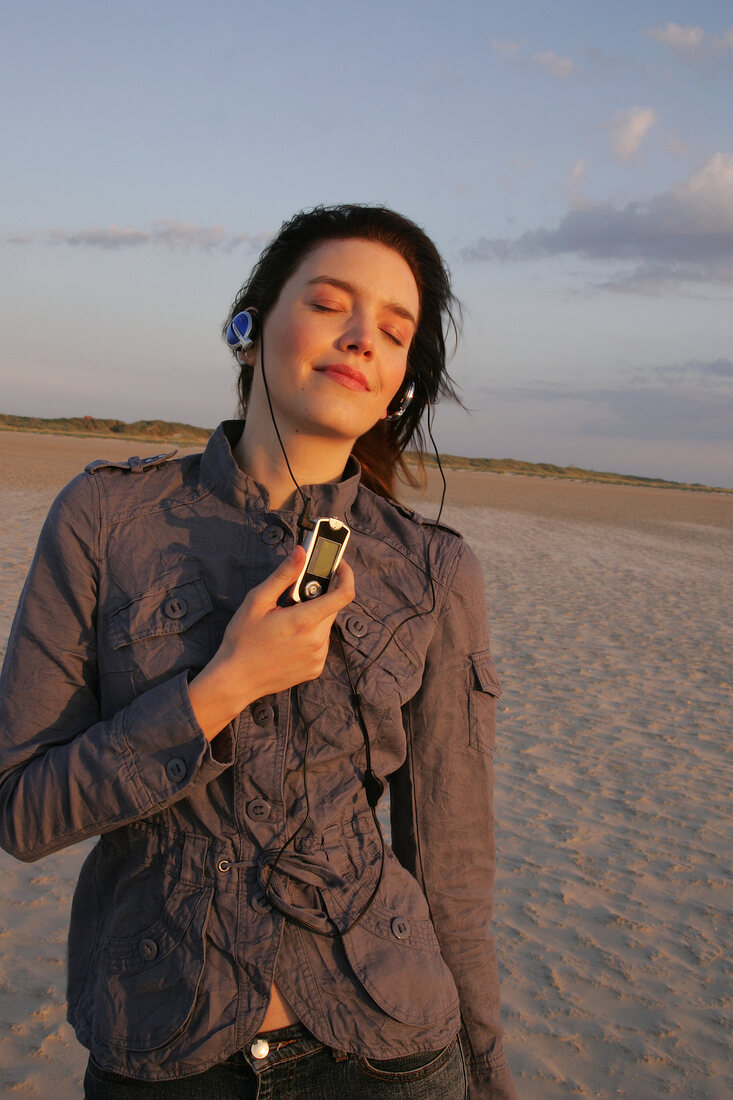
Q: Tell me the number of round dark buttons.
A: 9